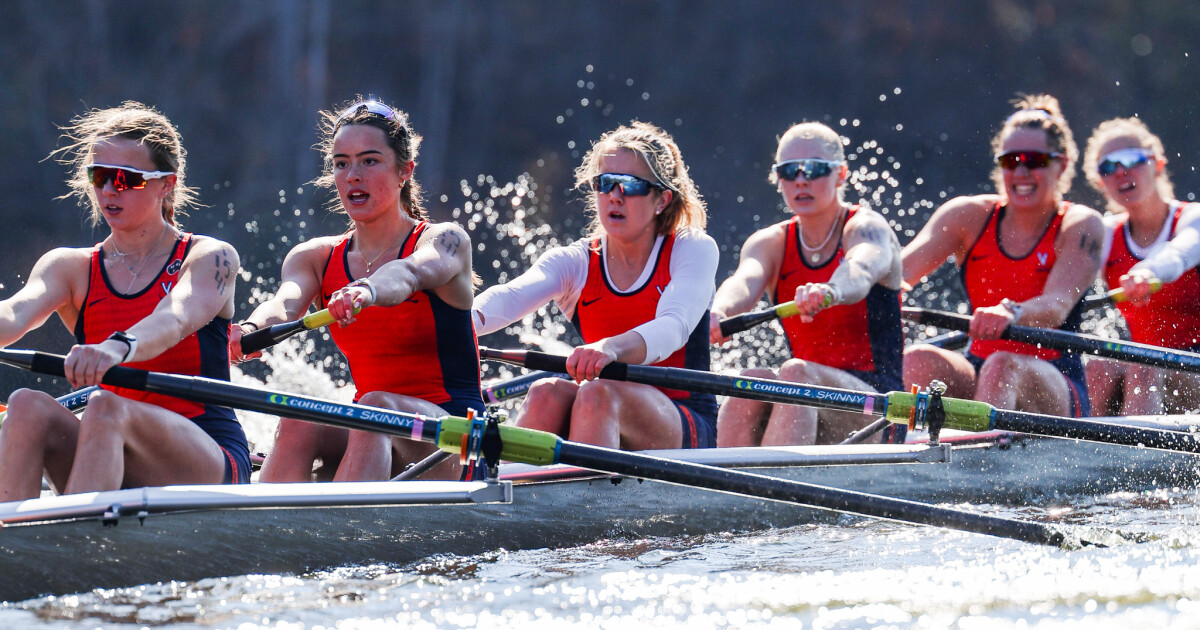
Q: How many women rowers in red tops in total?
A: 6